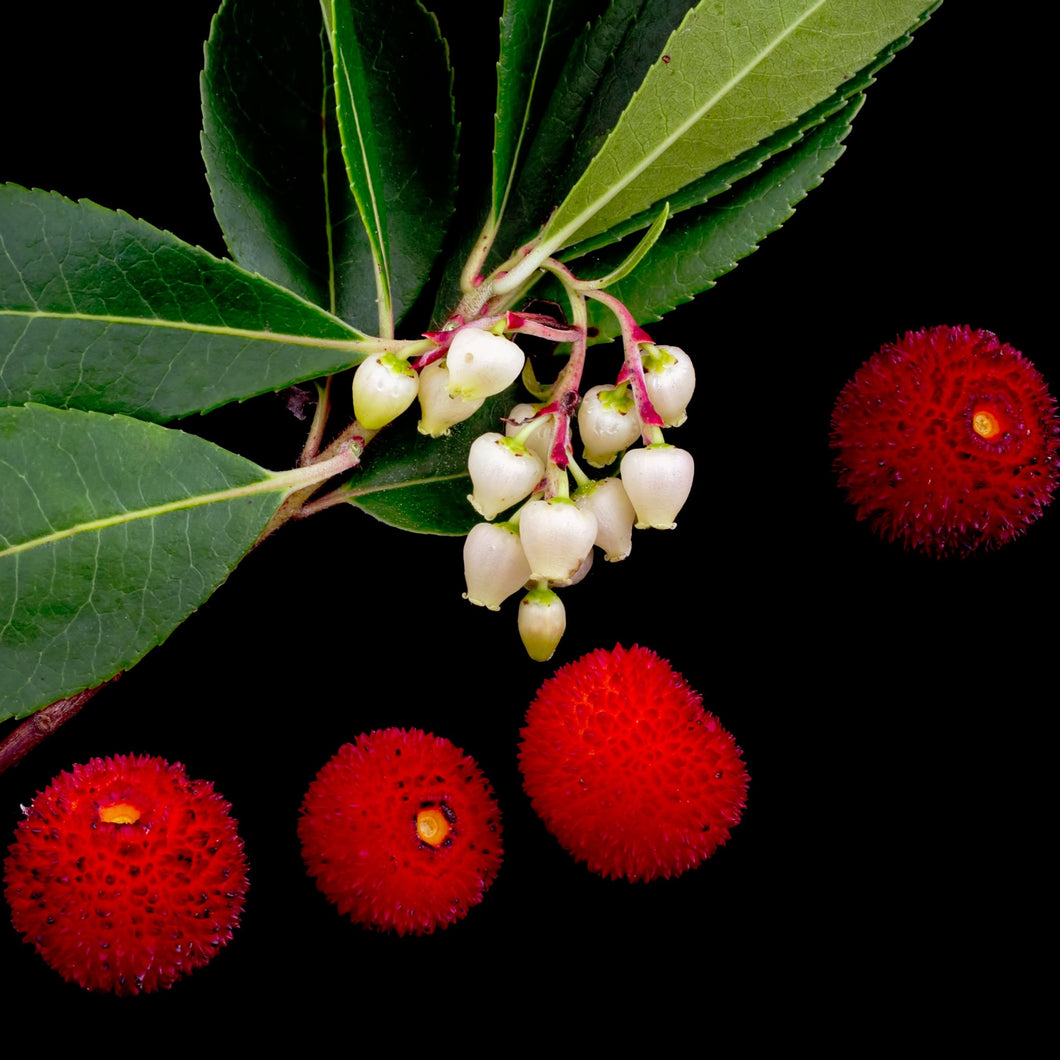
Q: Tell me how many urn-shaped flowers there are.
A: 13